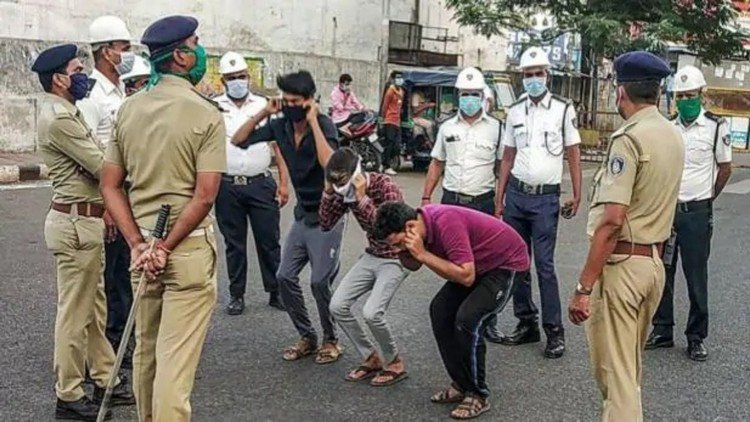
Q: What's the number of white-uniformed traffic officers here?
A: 6